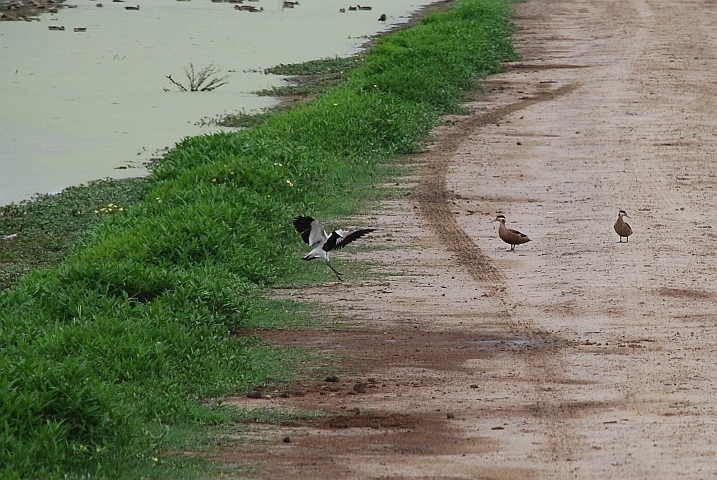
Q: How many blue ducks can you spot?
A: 0